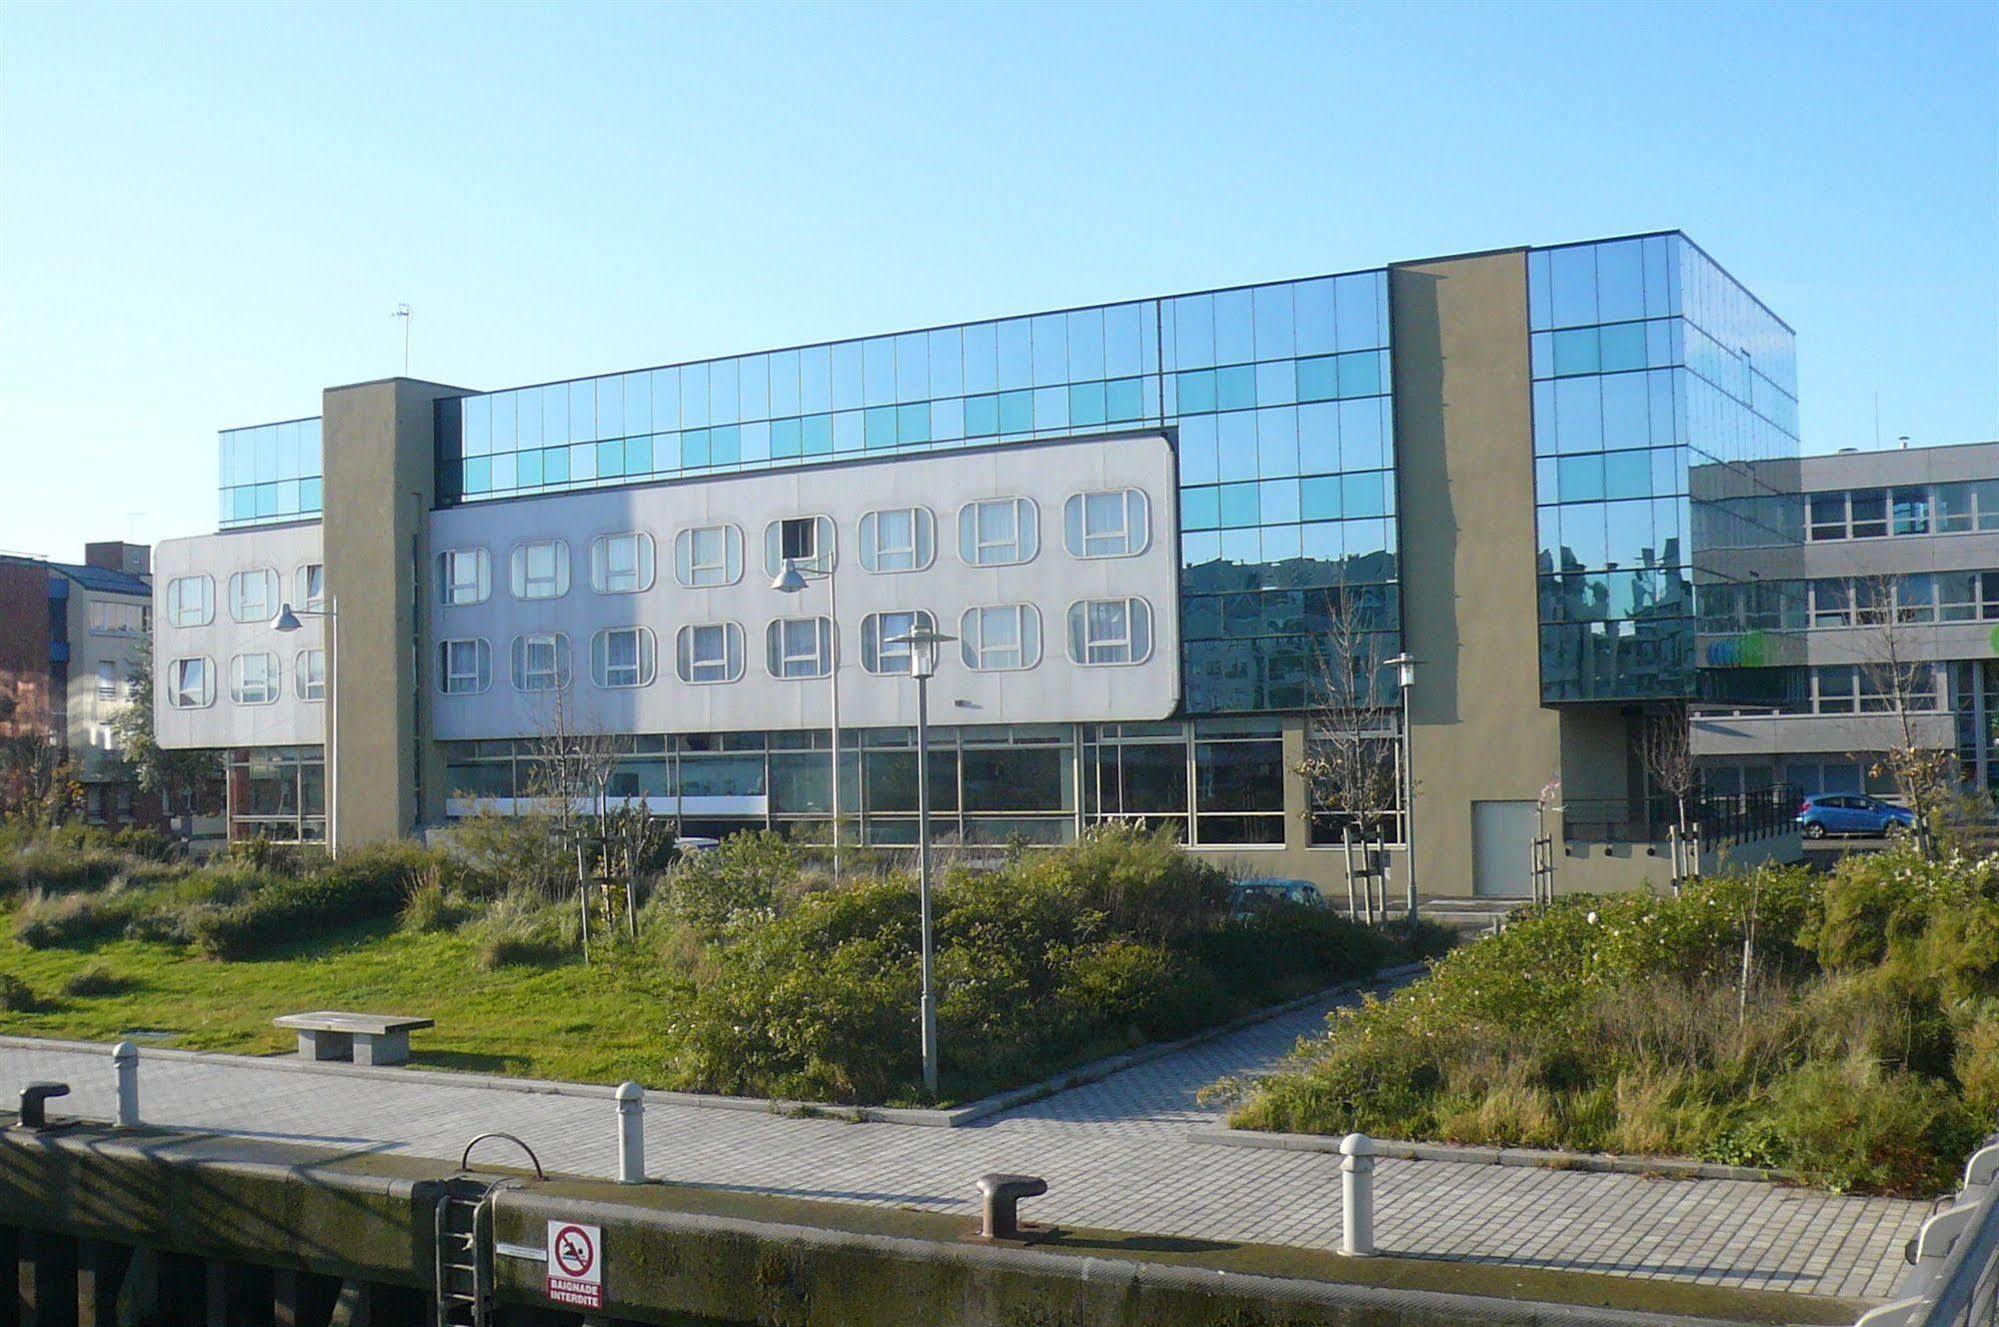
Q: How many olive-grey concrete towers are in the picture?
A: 2